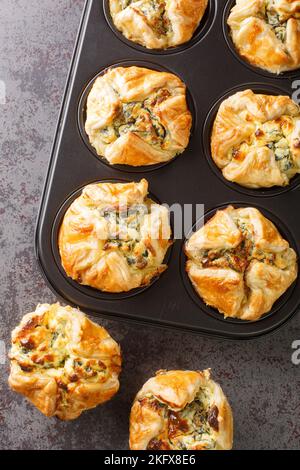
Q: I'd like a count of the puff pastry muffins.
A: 8